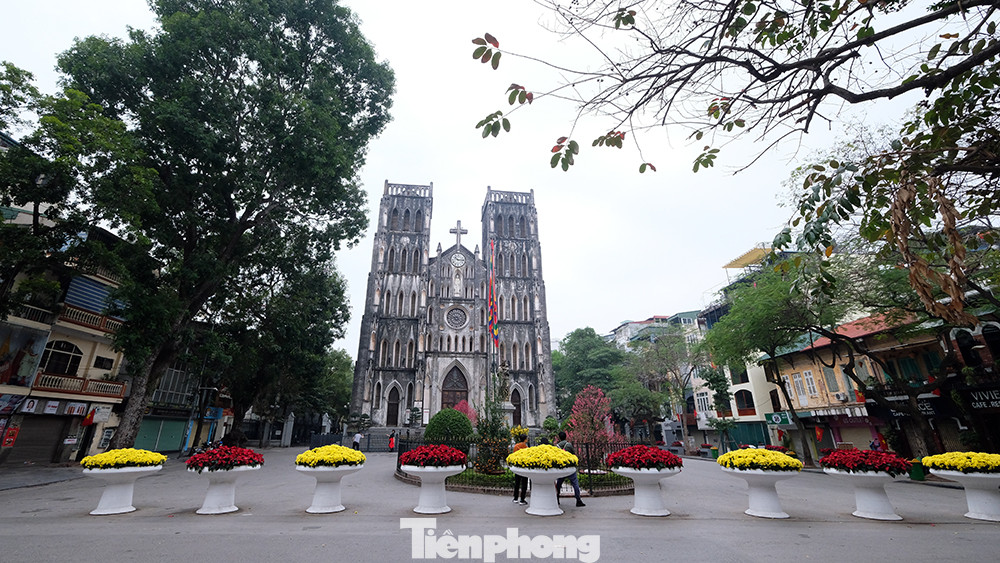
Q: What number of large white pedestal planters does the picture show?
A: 9